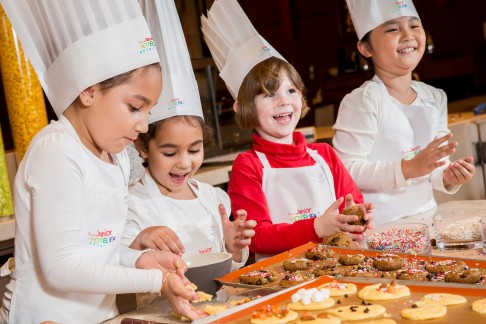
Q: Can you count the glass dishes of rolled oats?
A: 1